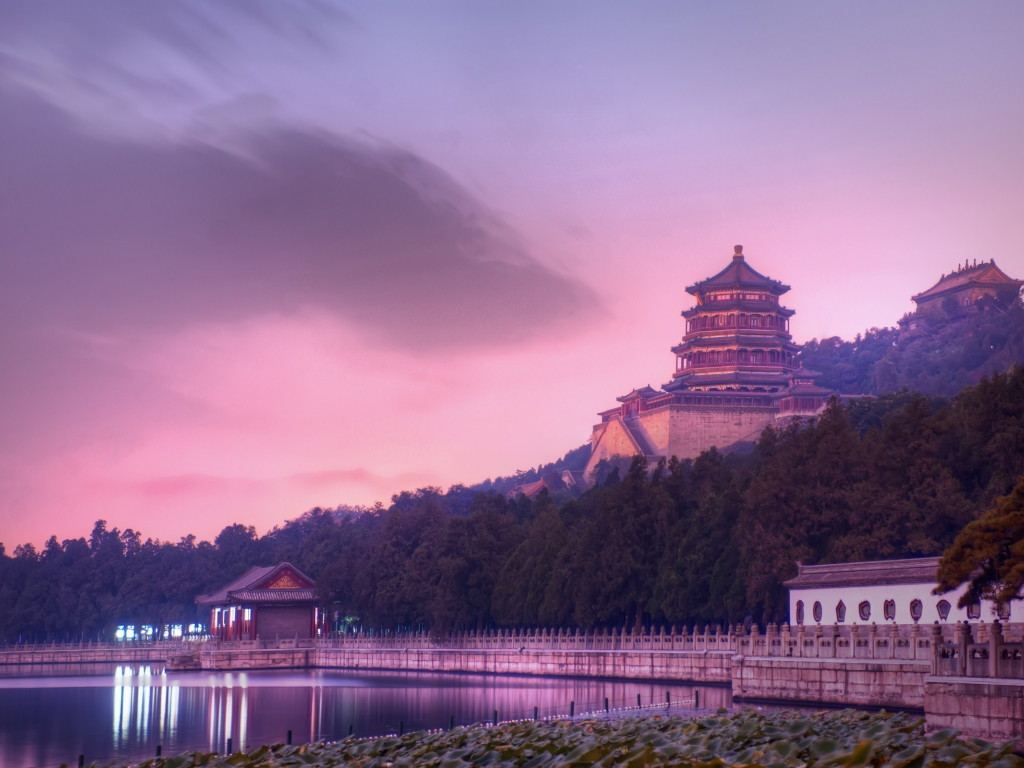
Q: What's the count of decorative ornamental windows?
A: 9